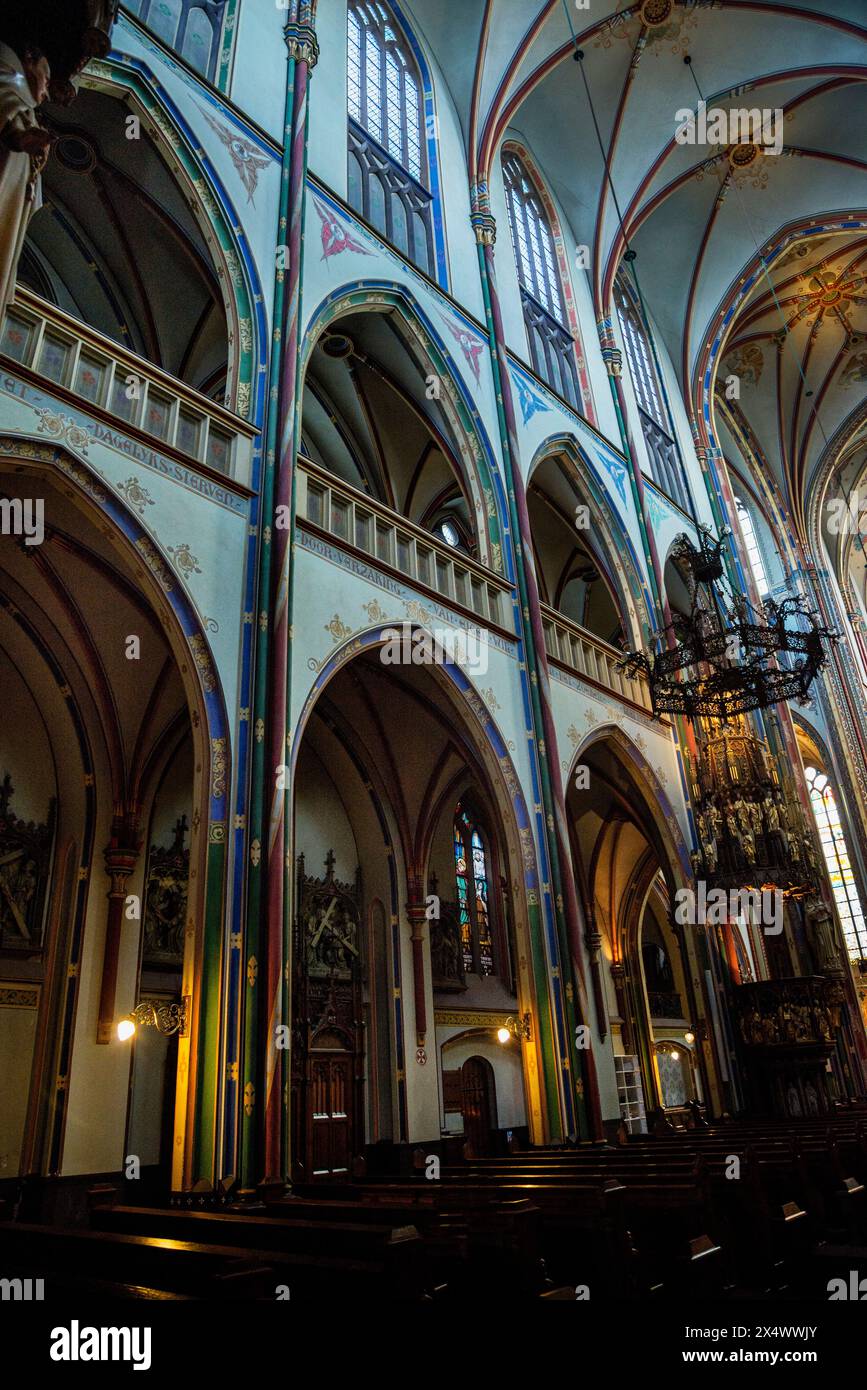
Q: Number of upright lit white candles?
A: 0